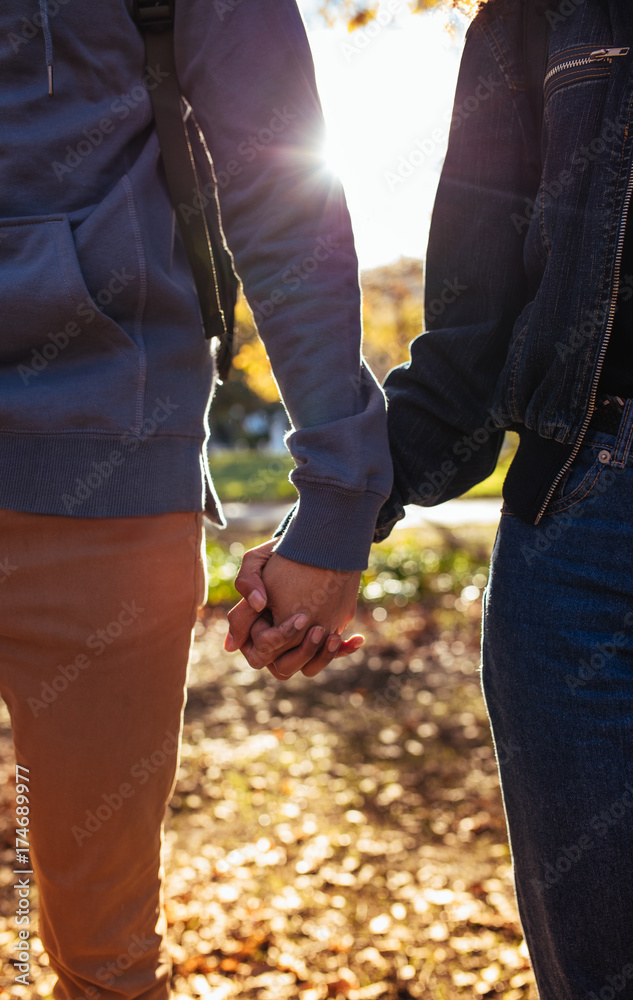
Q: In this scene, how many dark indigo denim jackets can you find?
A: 1